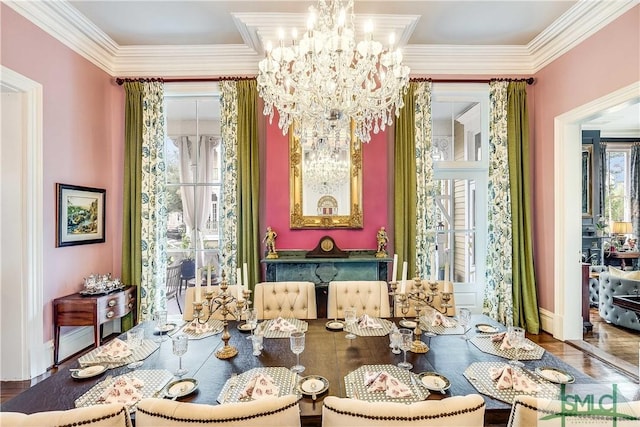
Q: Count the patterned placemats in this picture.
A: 10